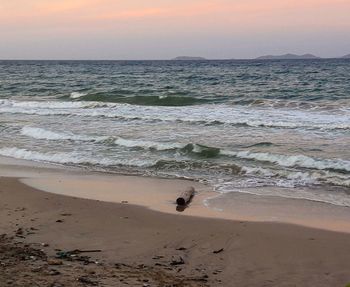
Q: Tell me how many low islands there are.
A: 3